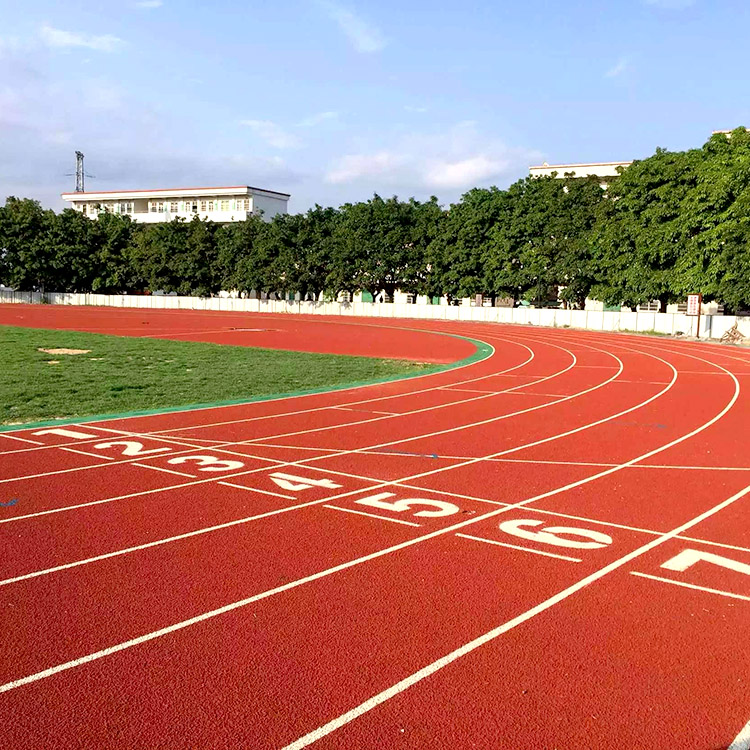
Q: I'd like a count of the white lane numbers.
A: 7